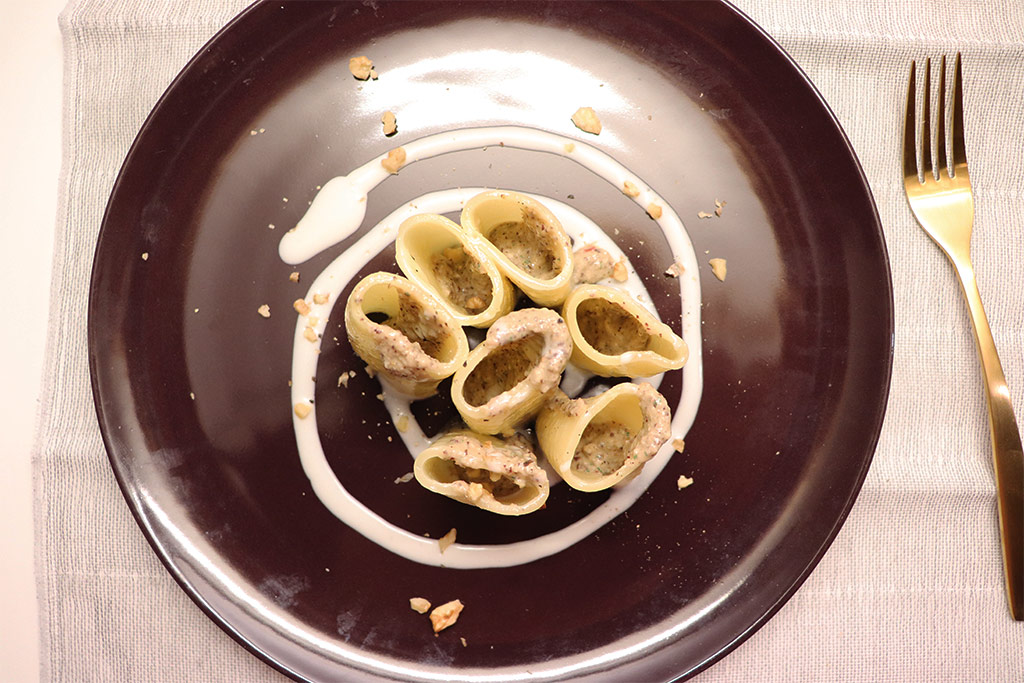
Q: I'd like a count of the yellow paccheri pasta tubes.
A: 7